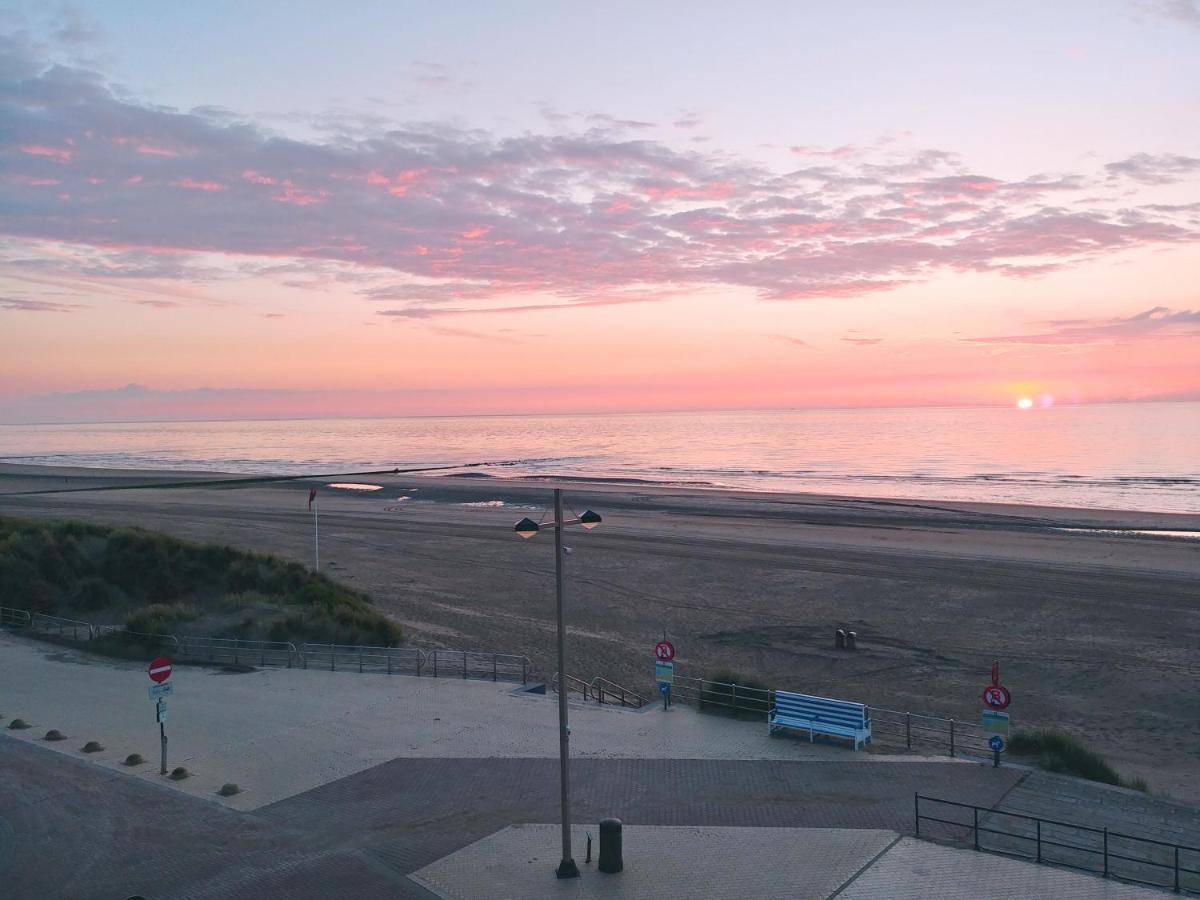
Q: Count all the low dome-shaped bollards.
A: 6